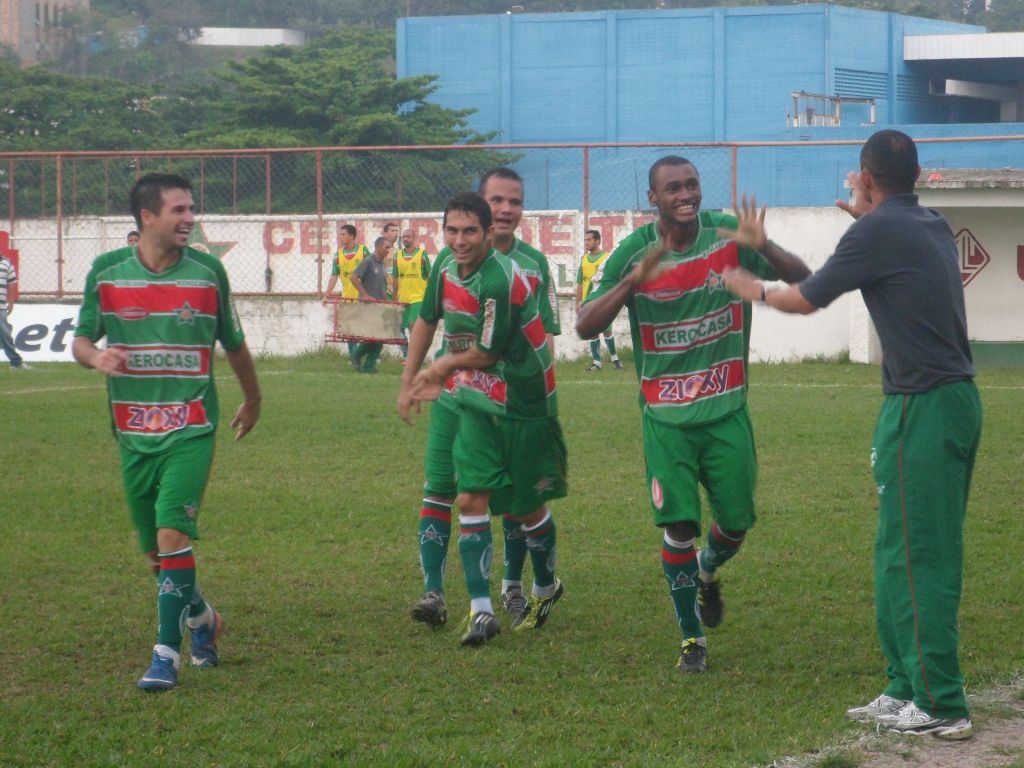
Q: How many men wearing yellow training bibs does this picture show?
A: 3